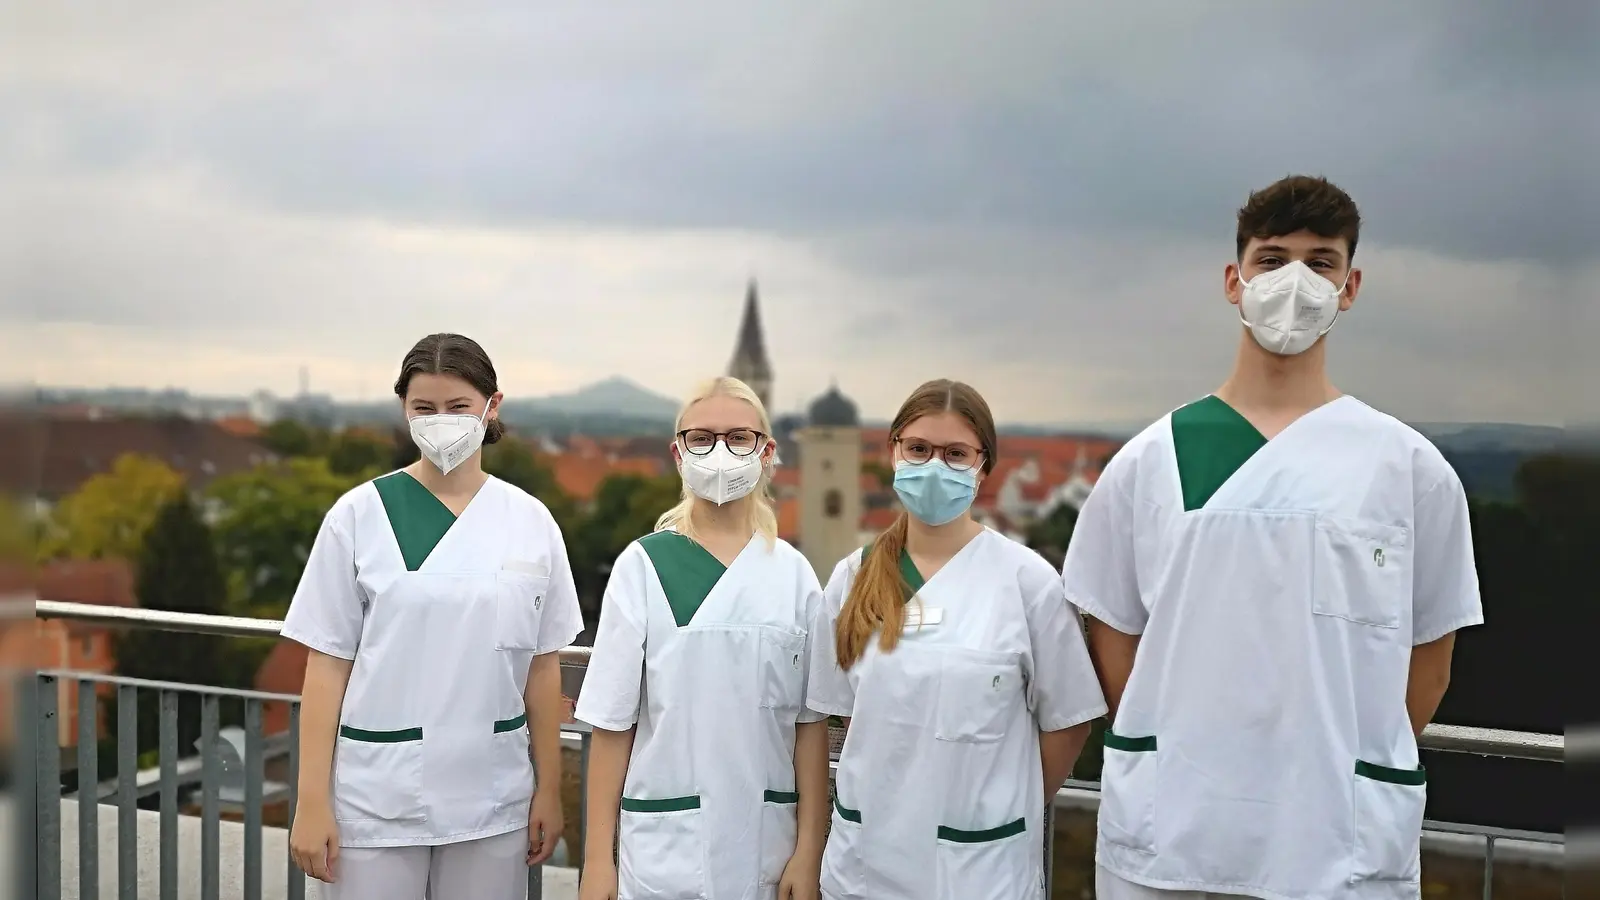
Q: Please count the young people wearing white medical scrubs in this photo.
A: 4